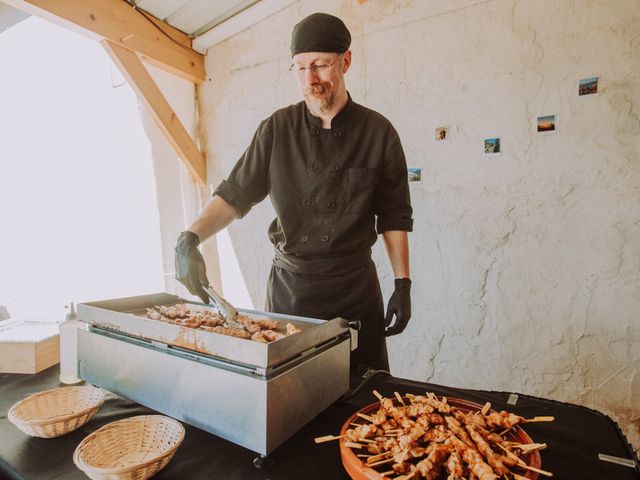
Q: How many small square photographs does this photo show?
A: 5